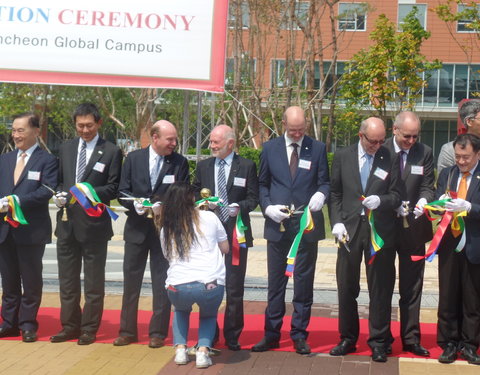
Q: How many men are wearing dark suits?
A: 8